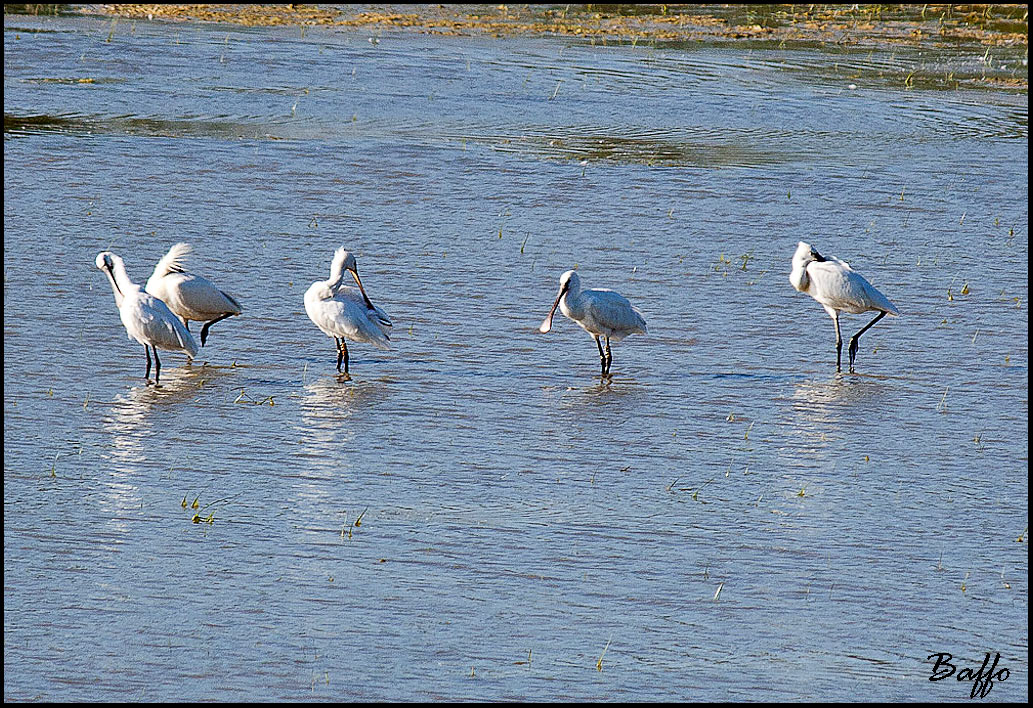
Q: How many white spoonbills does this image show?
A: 5